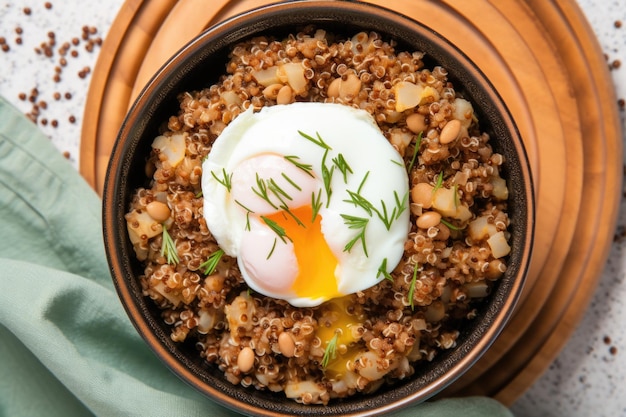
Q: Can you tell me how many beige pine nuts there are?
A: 11